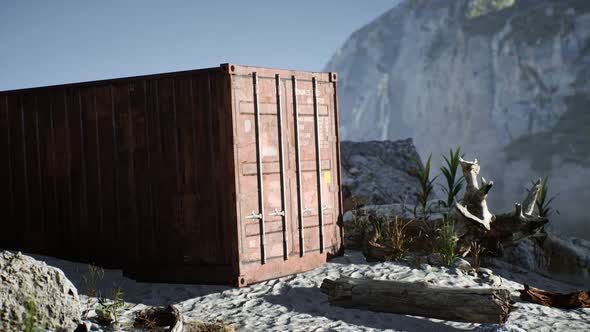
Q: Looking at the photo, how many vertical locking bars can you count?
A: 4